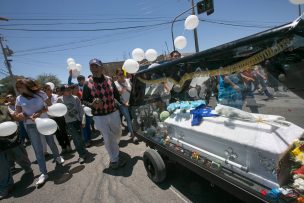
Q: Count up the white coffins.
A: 1